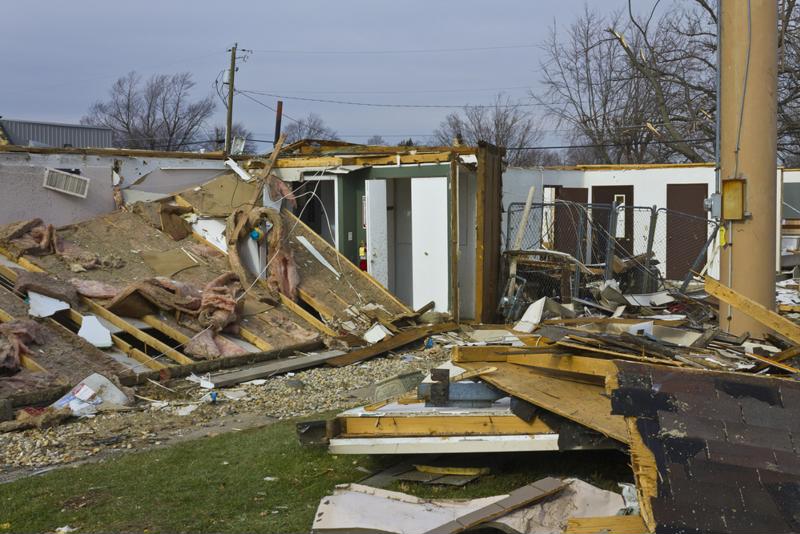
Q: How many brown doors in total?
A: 3